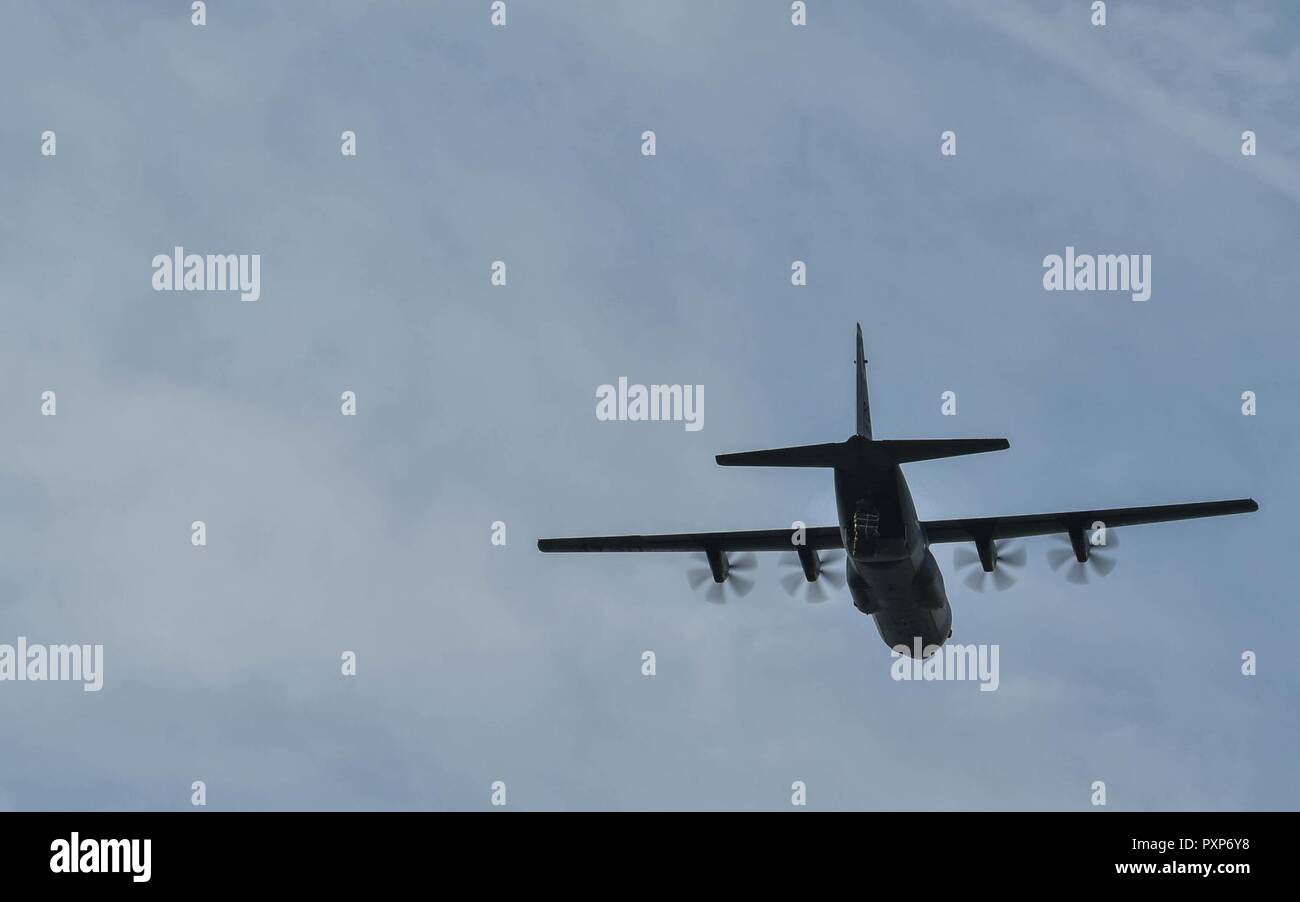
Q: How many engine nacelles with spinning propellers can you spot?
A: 4